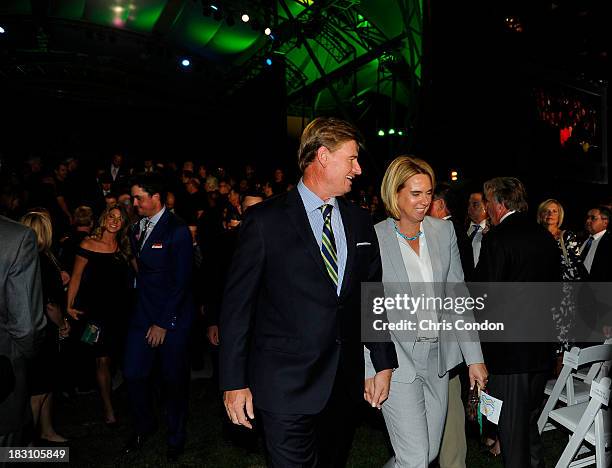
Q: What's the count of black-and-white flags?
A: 0